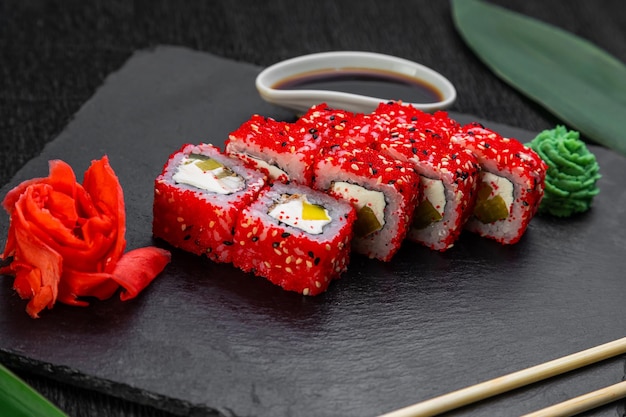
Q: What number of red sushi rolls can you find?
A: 8